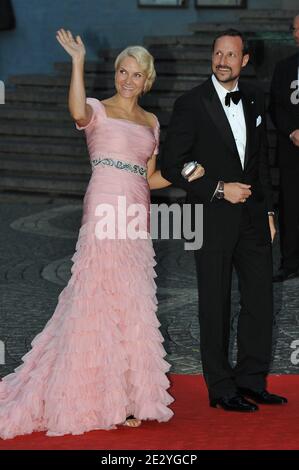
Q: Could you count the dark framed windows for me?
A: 2